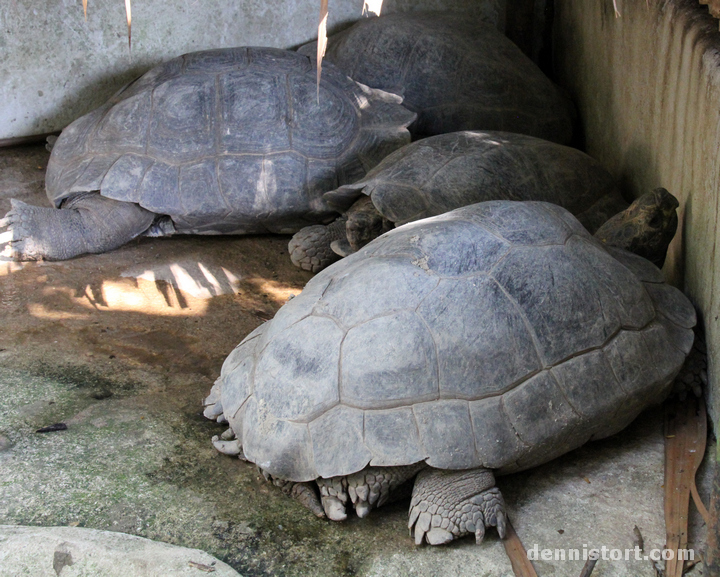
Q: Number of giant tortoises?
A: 4